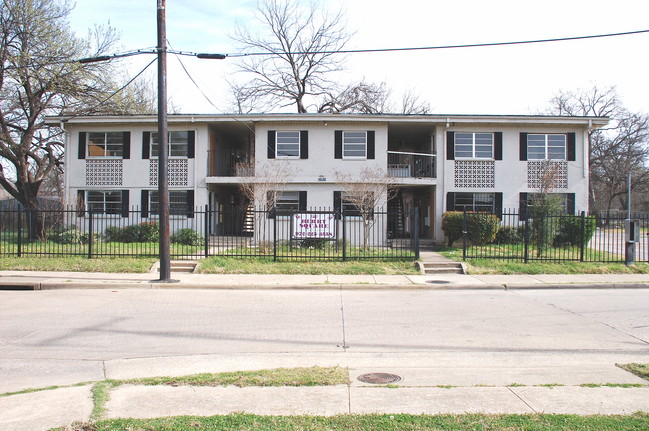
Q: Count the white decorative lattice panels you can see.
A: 4